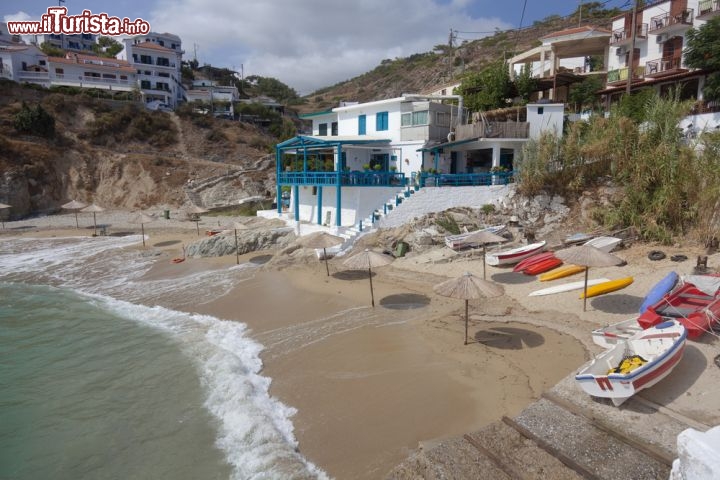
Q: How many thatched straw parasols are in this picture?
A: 11